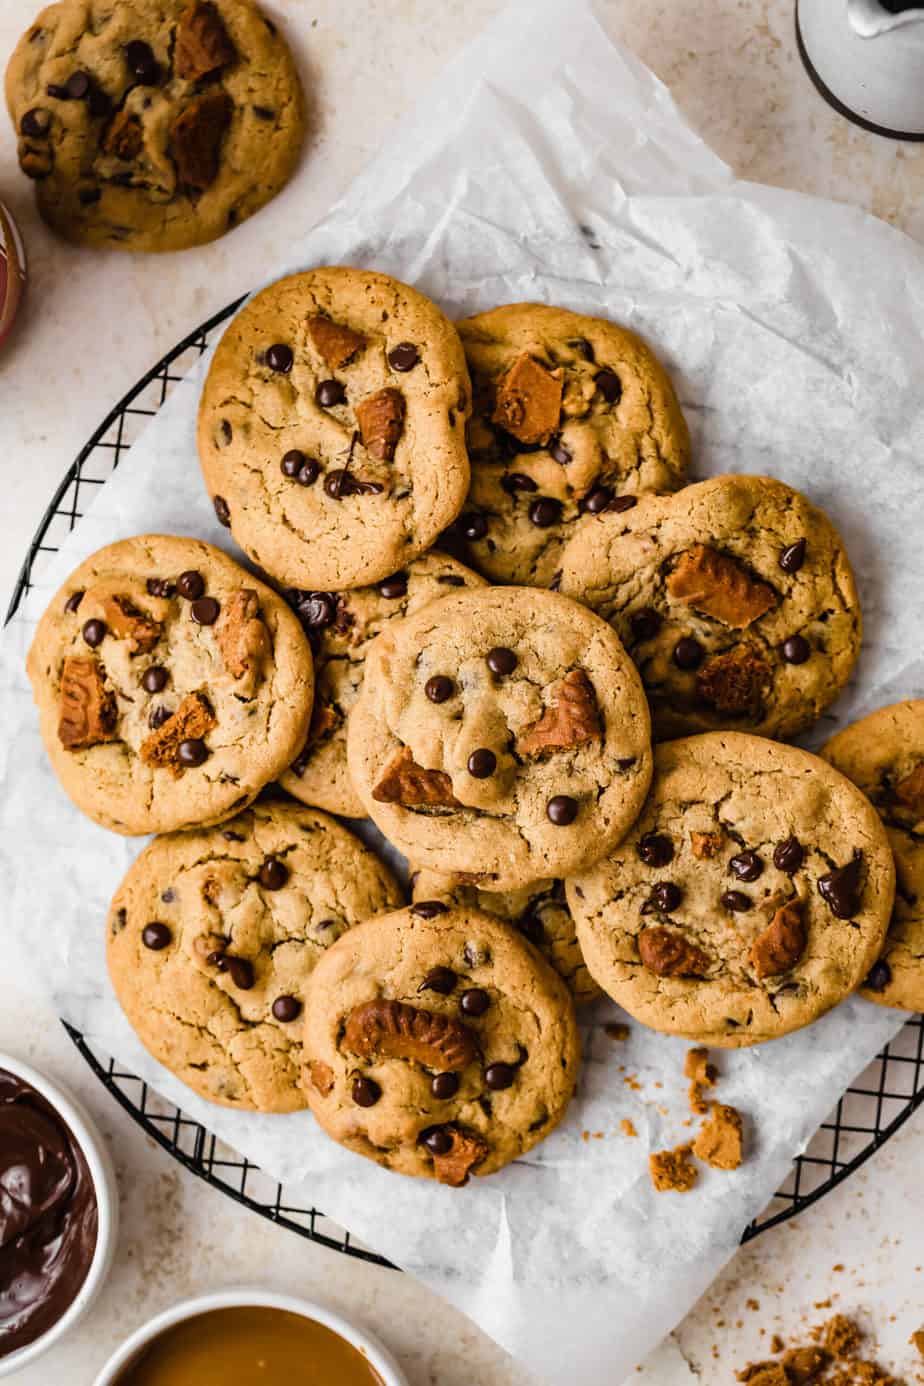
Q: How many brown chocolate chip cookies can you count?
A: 12